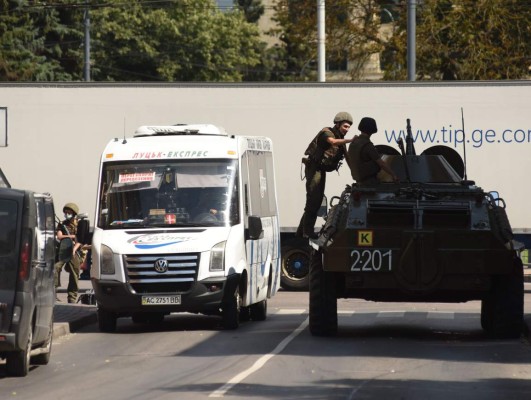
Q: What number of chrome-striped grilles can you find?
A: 1